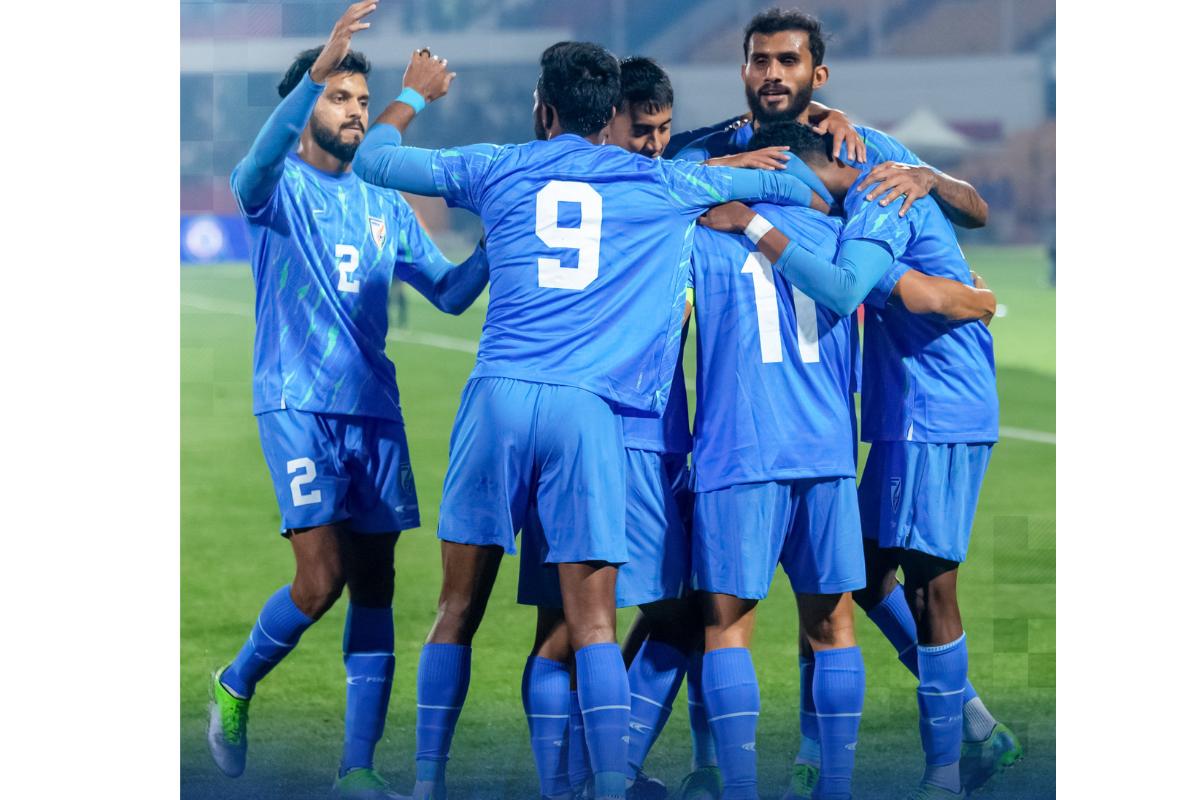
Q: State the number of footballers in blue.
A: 6